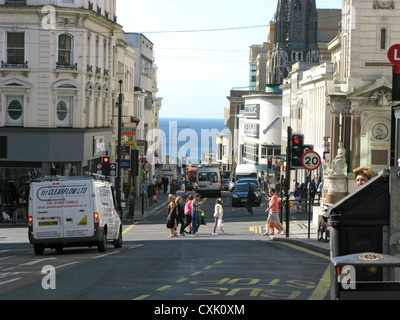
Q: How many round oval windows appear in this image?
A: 2